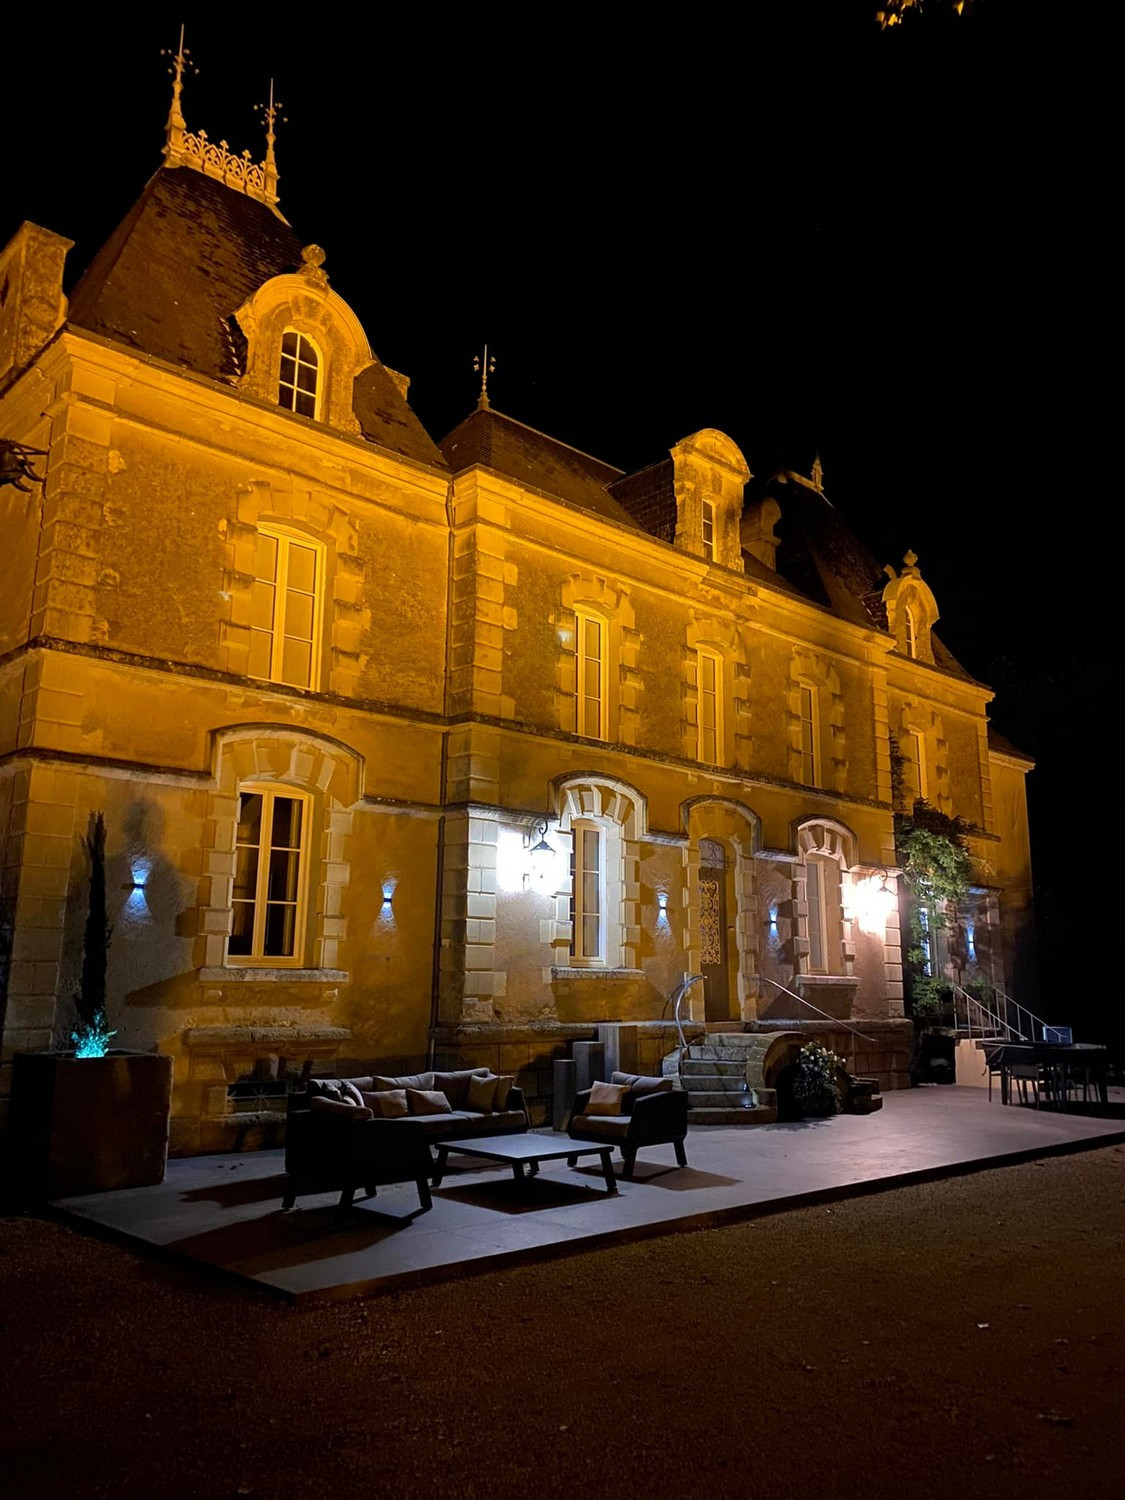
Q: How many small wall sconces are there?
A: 5